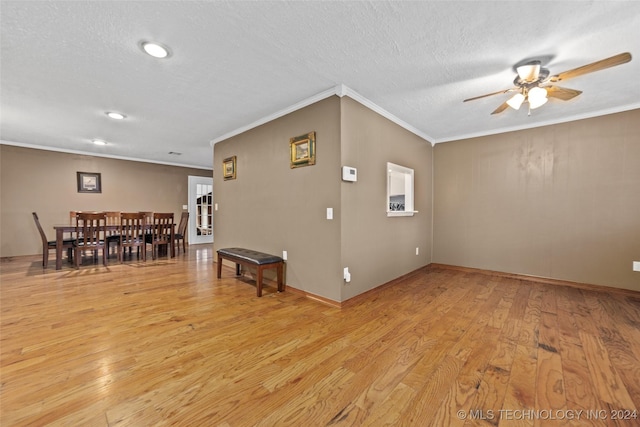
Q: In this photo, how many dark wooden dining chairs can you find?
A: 8